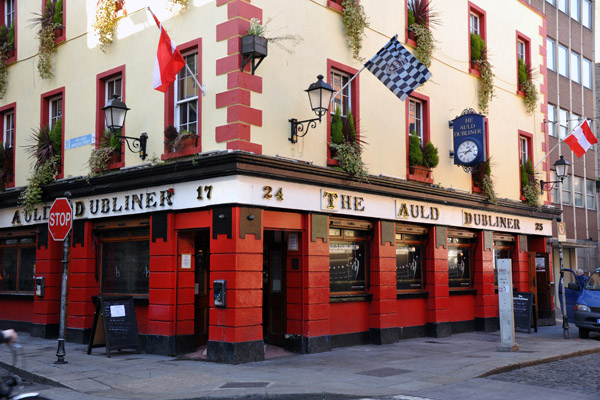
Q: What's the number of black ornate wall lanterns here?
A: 3